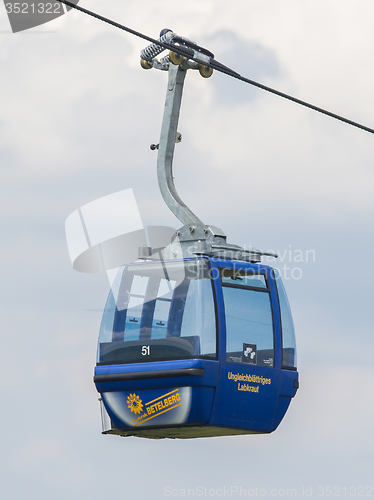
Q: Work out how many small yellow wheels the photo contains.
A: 3